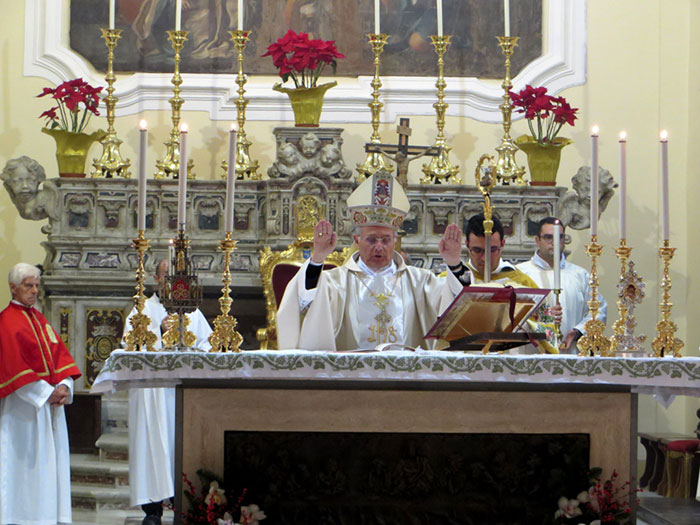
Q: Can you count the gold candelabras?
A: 12